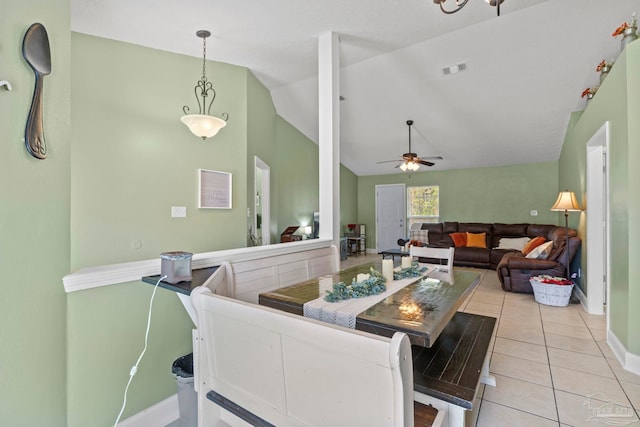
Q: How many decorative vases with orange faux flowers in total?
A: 3